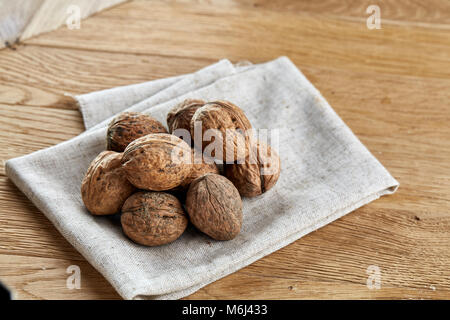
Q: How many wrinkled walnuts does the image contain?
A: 9